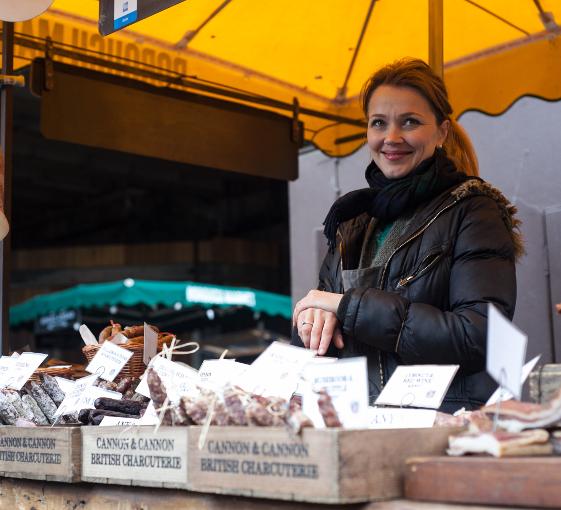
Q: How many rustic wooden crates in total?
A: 3